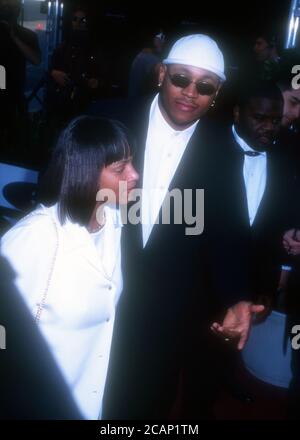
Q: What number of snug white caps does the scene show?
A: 1